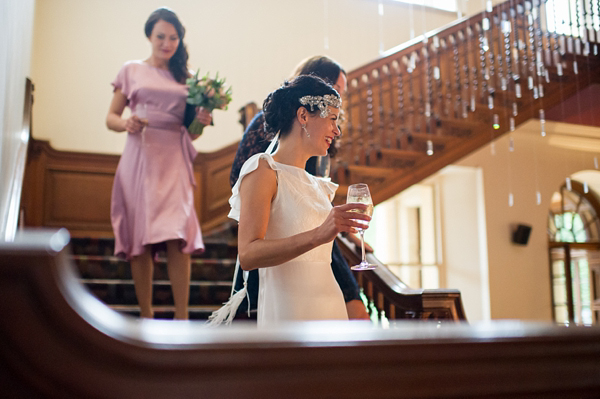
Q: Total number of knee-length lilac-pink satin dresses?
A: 1